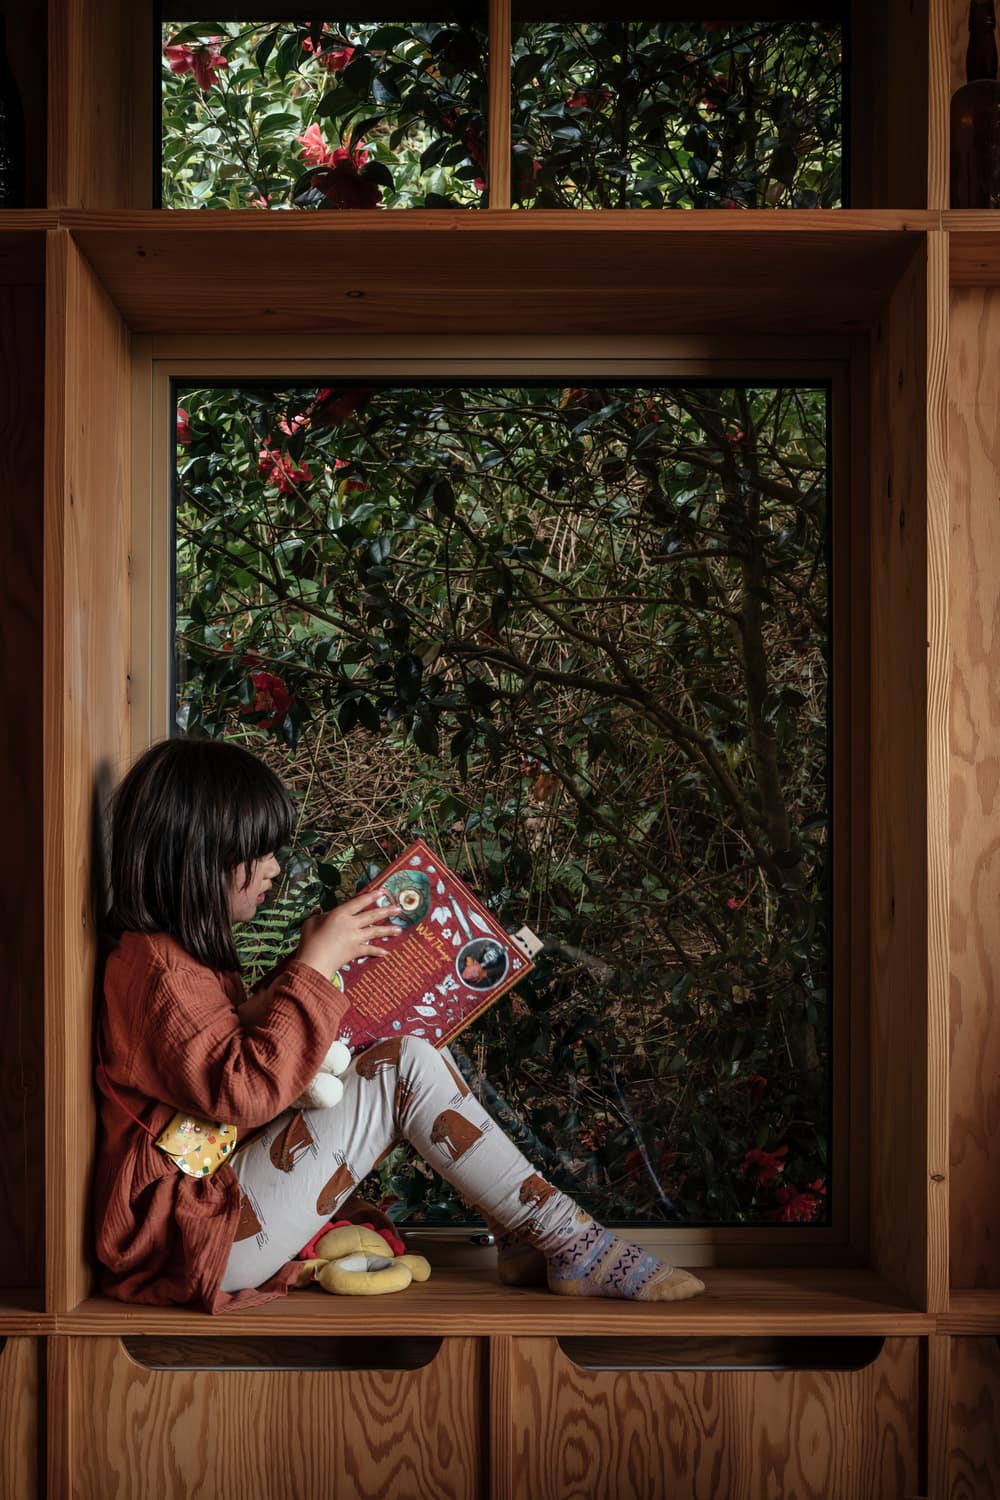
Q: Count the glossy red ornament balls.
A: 0